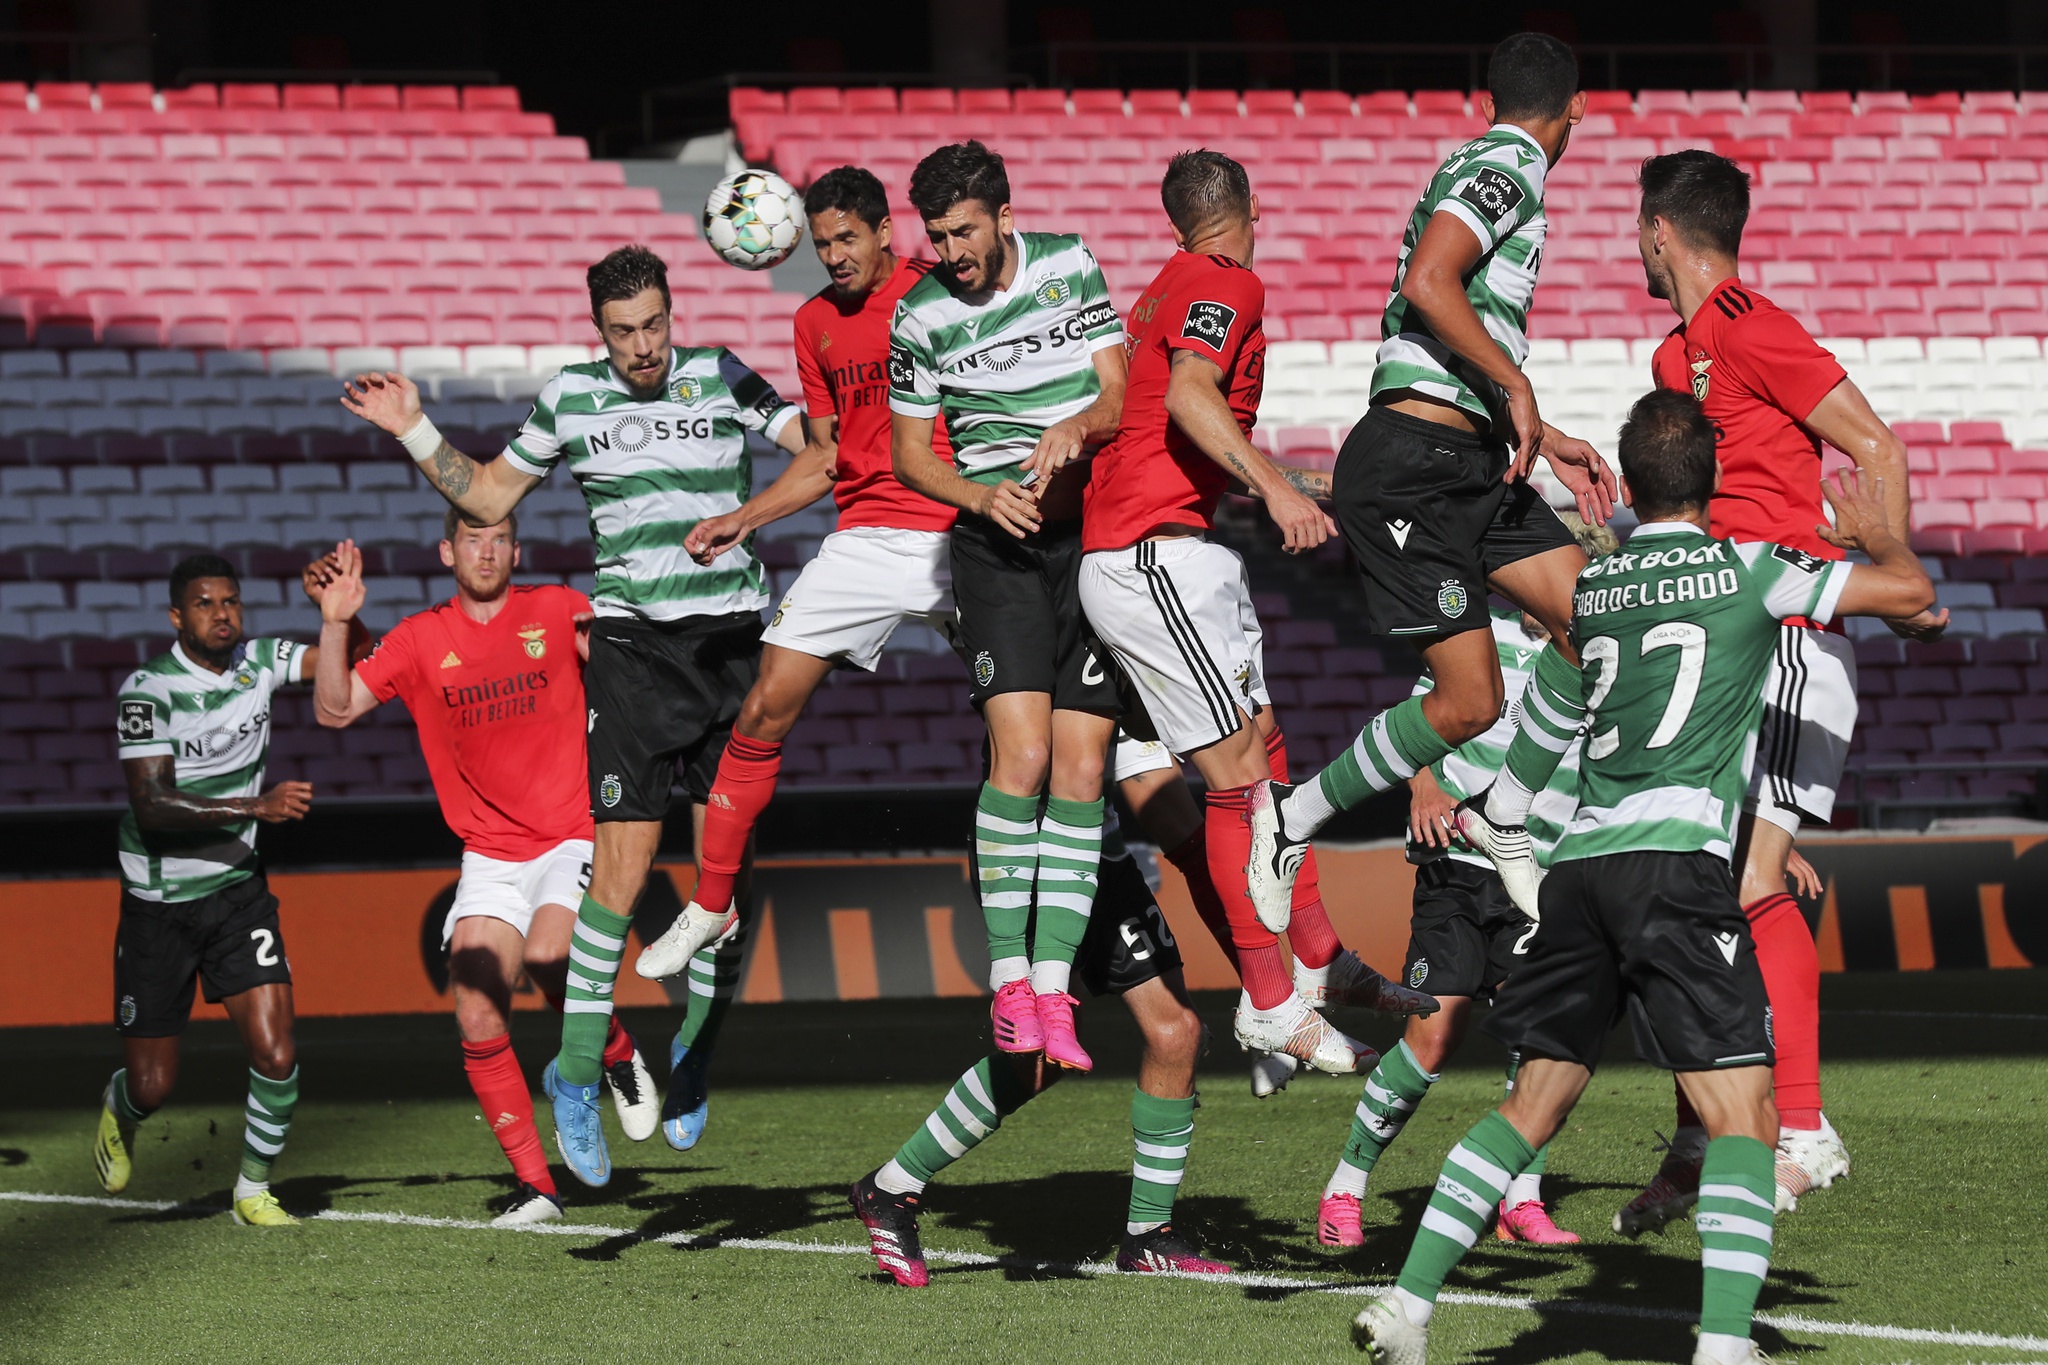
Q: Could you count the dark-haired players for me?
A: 8